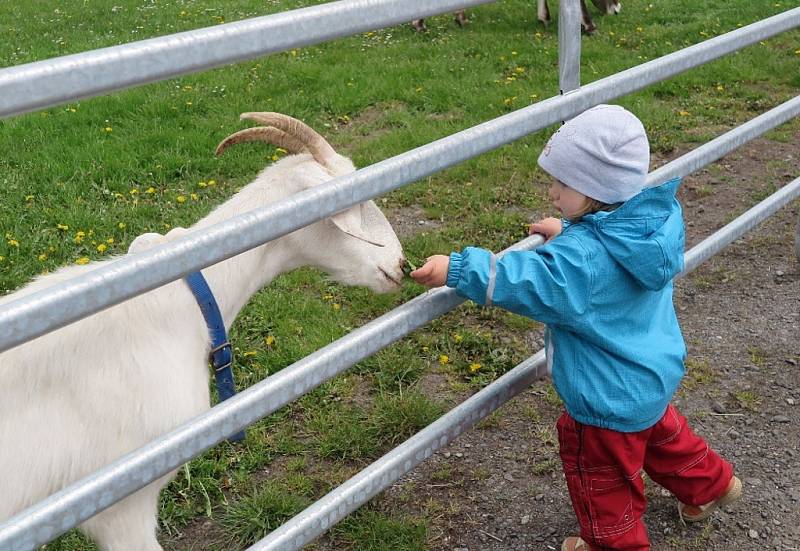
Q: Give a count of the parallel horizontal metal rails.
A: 4